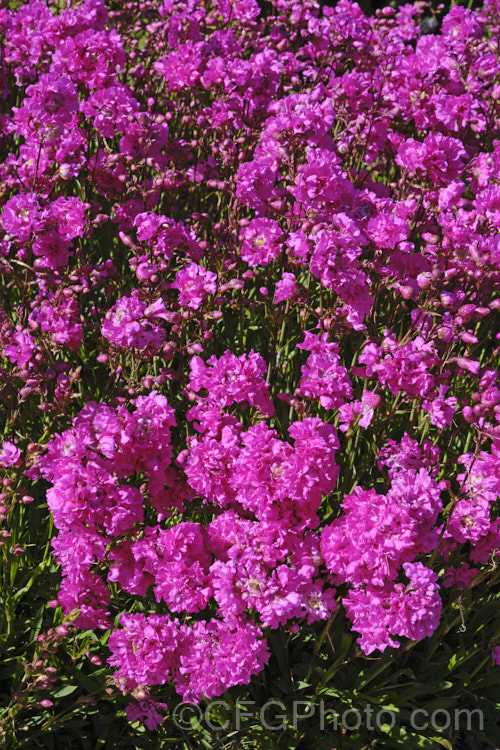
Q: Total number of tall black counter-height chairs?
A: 0